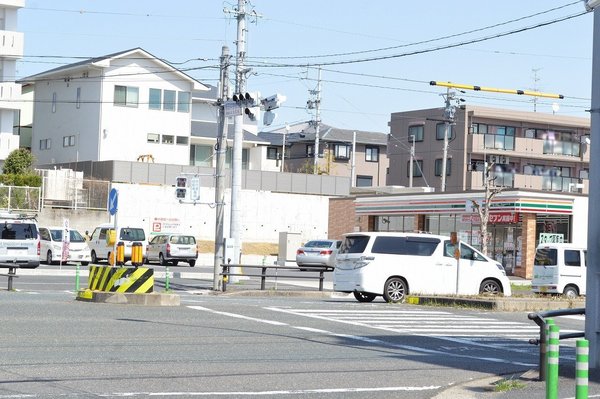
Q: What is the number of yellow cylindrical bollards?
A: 2